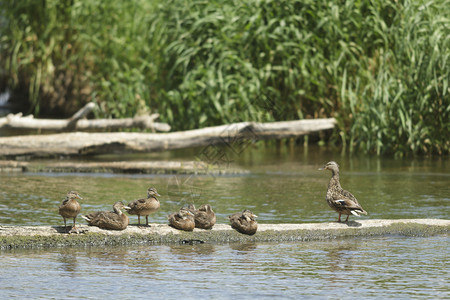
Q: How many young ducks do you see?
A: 6